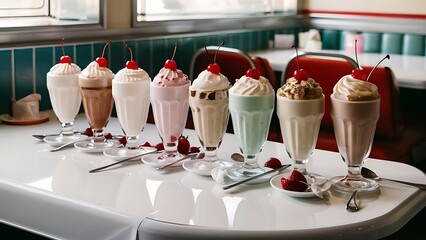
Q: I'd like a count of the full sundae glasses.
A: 8